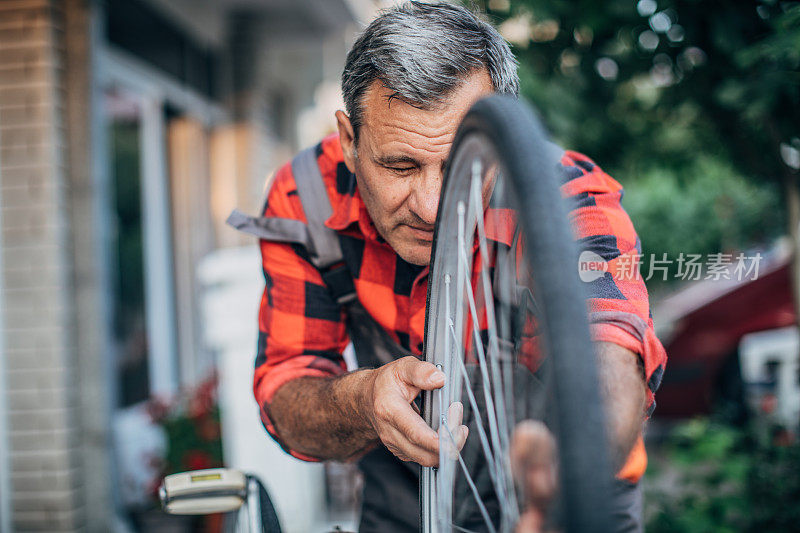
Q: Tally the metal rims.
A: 1